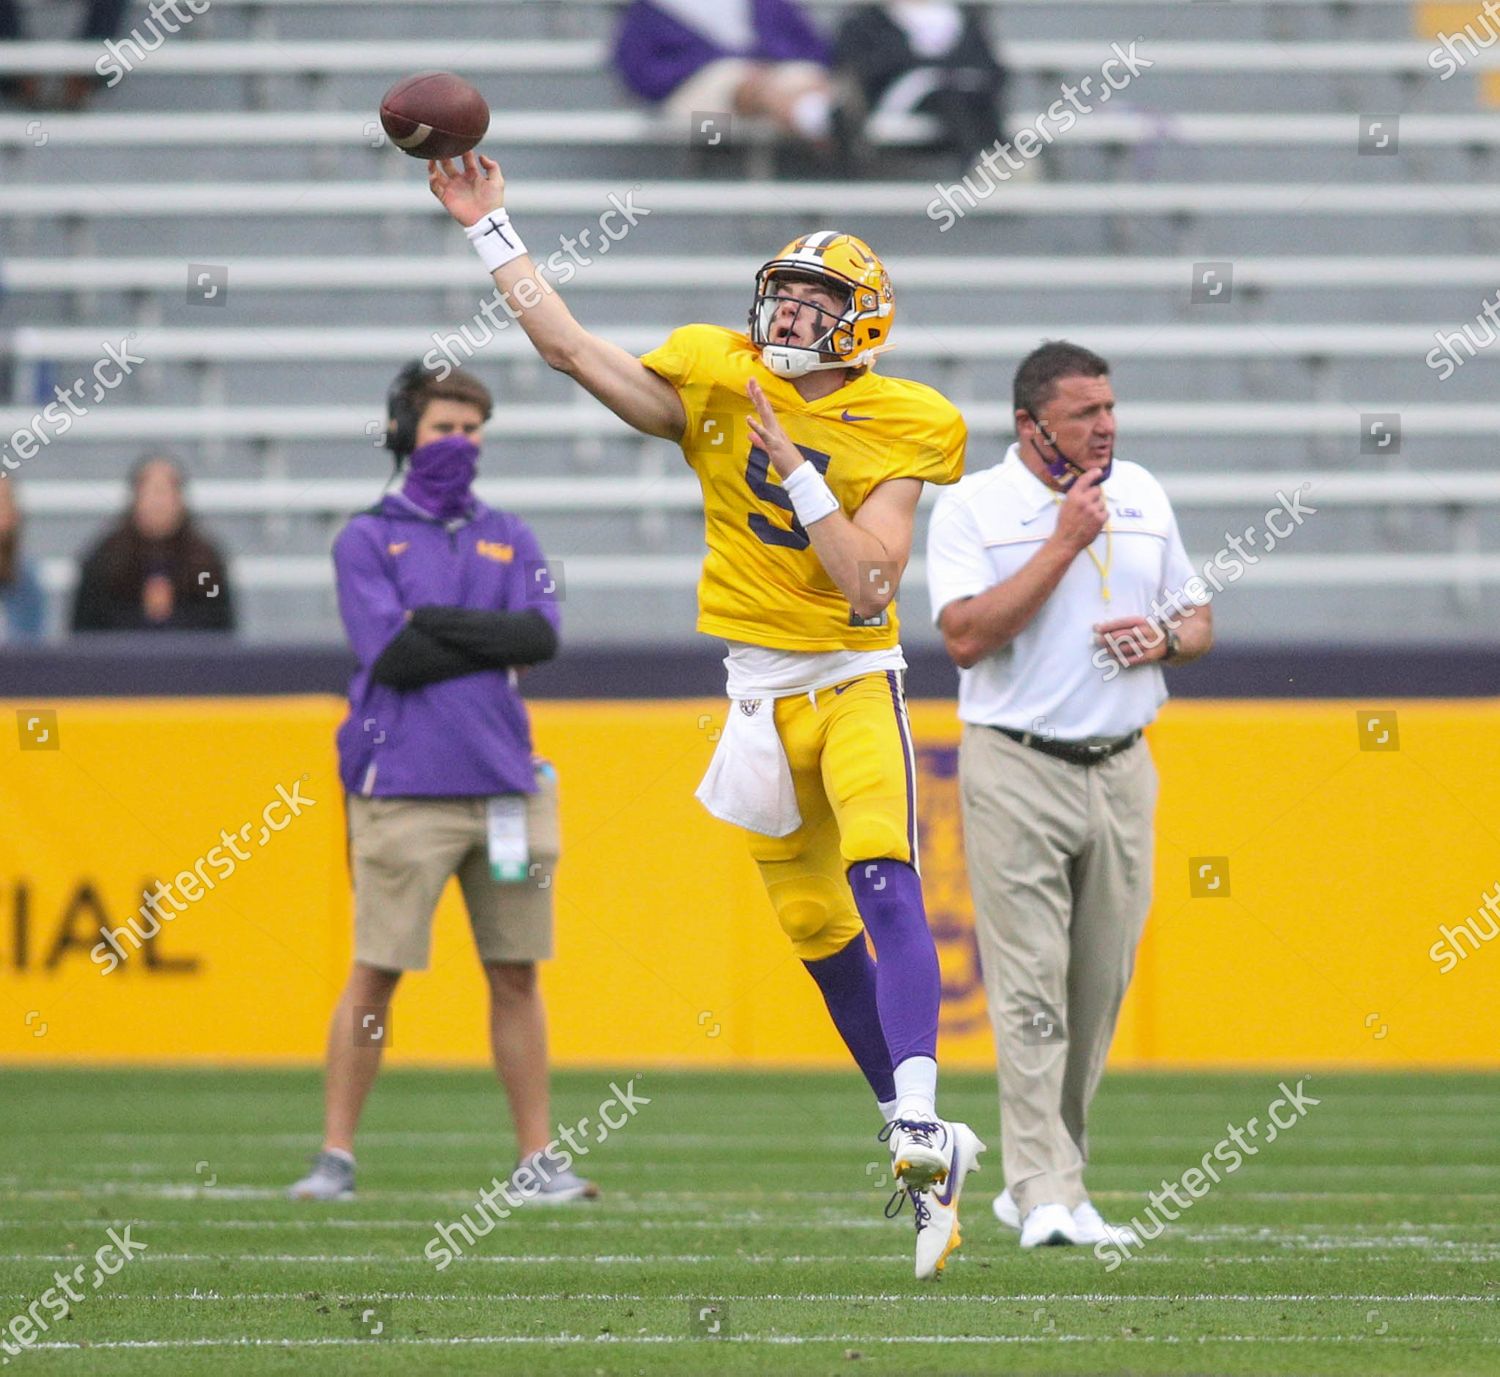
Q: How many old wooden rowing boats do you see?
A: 0